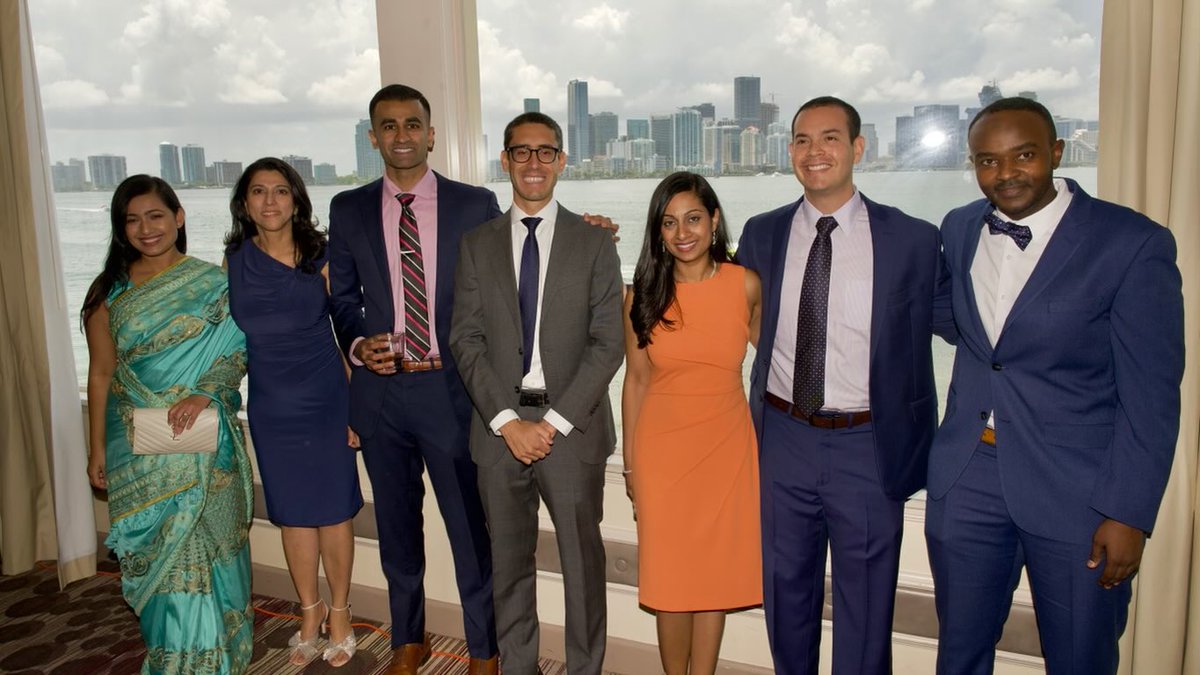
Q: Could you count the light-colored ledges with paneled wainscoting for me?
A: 1